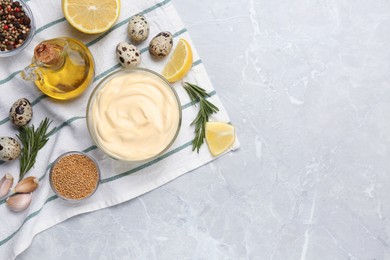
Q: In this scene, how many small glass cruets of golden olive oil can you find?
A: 1